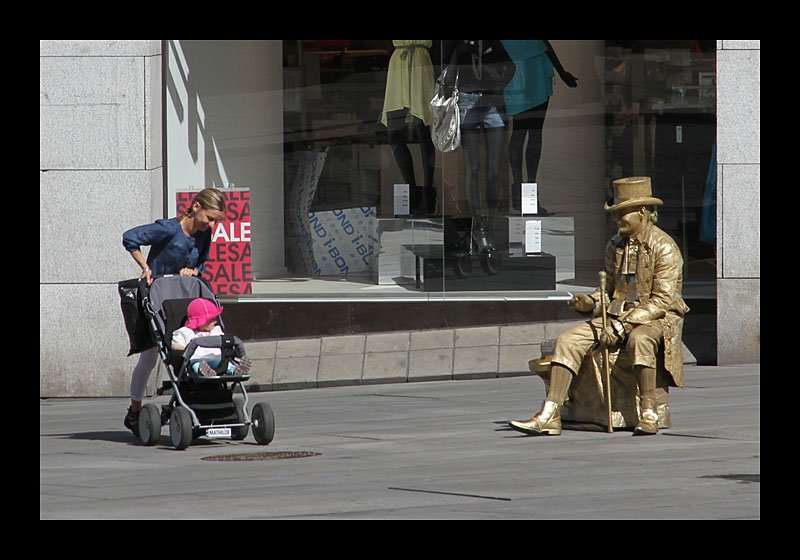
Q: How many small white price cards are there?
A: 3